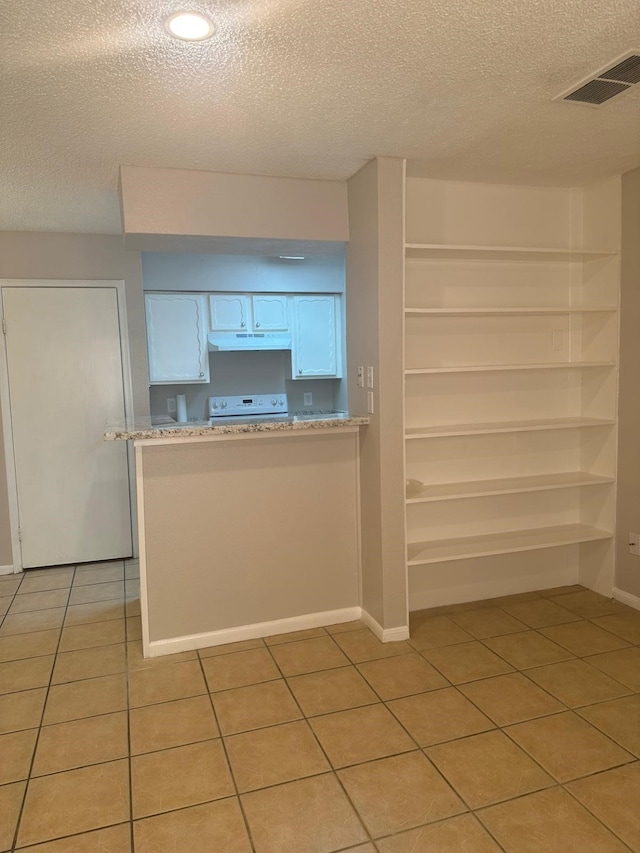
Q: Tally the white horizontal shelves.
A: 6